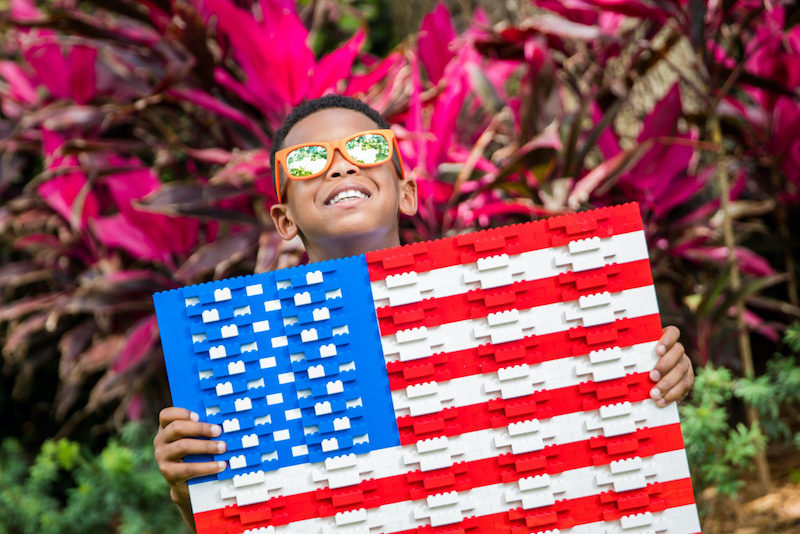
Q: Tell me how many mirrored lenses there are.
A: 2